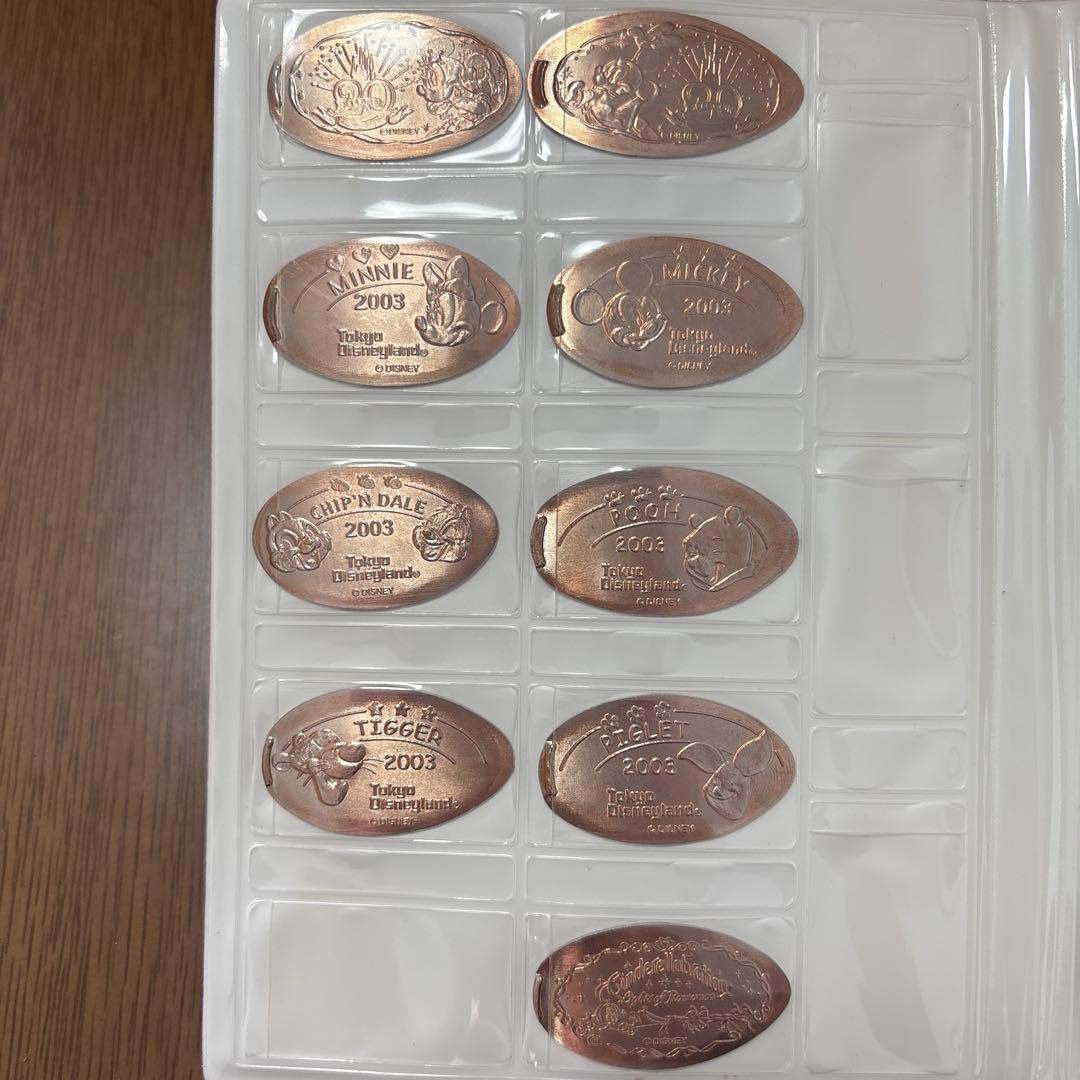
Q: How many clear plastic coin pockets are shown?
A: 13